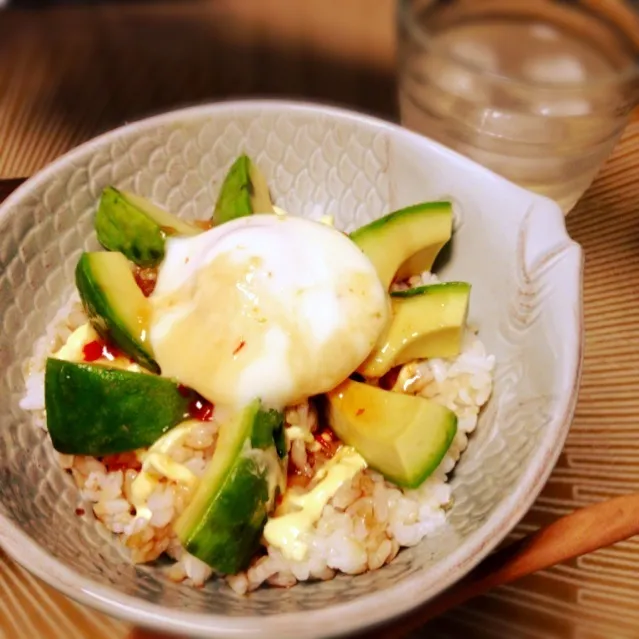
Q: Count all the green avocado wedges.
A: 8